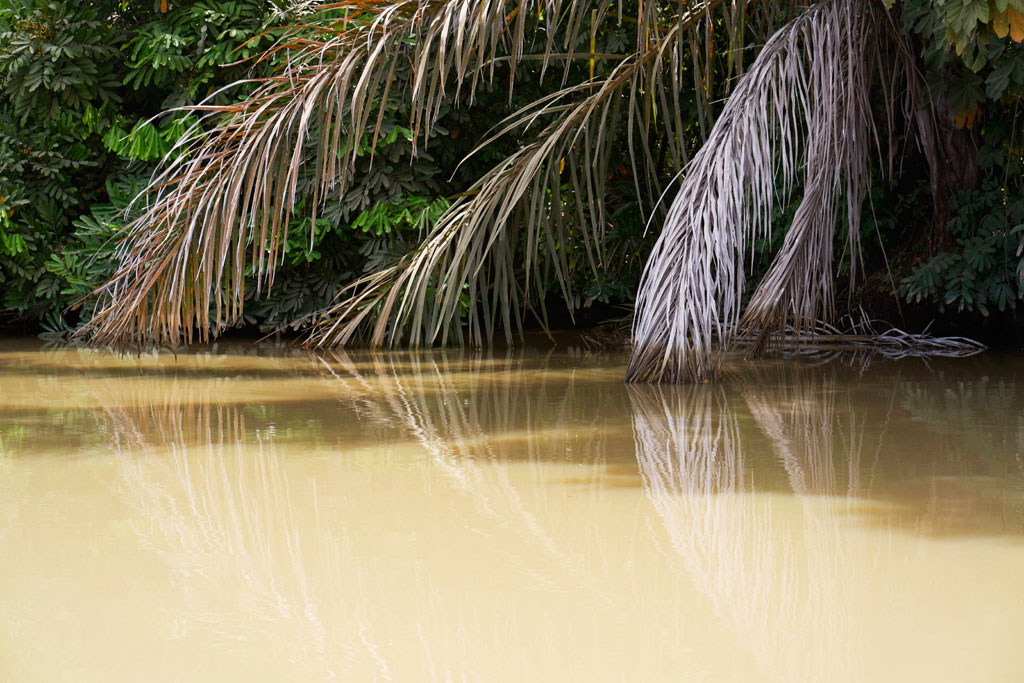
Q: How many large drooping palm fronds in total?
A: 4